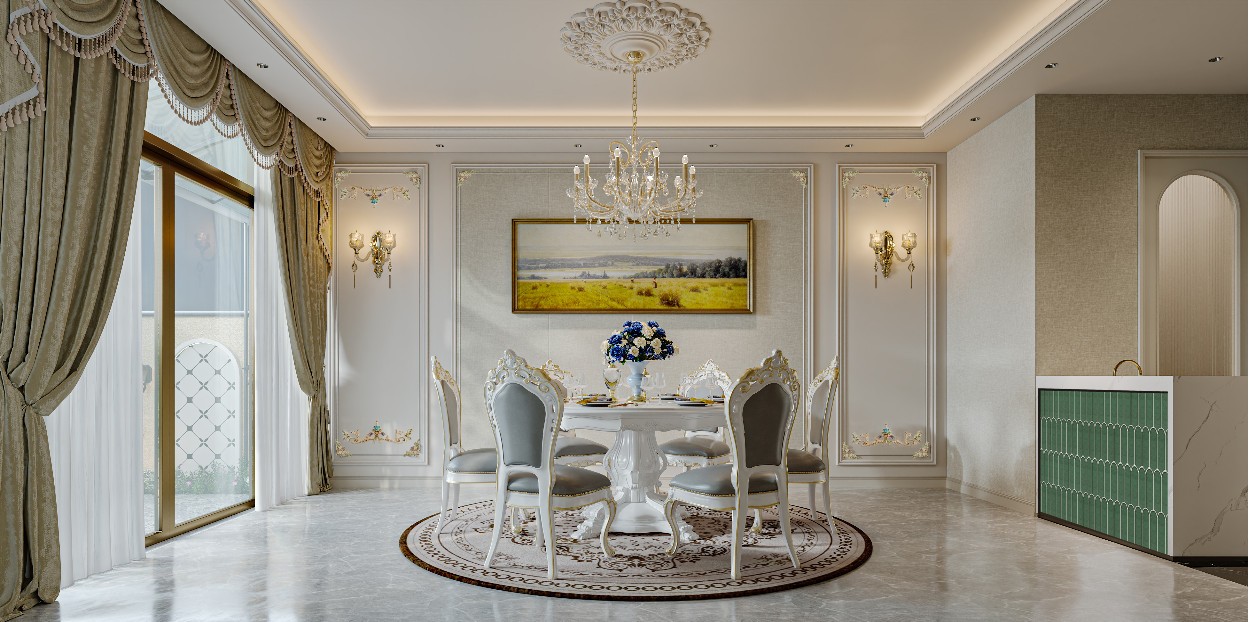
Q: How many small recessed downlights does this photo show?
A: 9